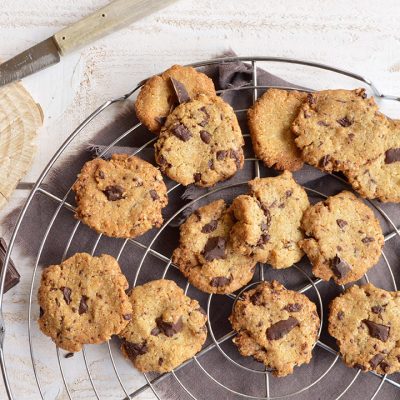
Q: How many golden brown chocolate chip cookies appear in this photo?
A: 13